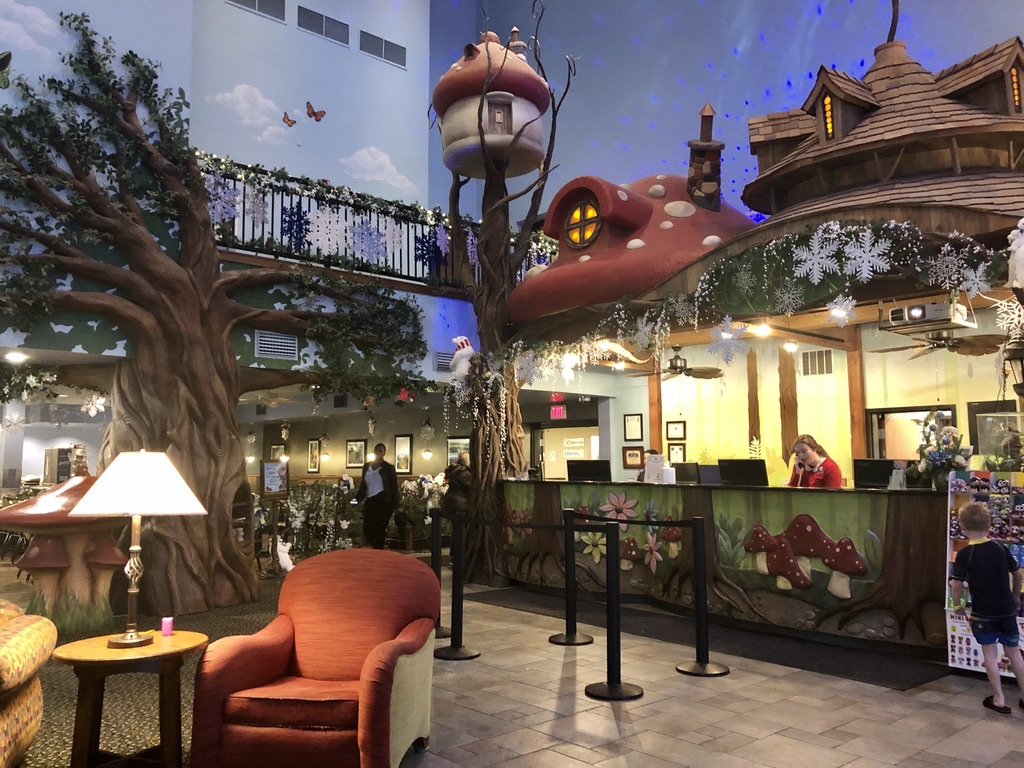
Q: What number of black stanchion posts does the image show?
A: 5